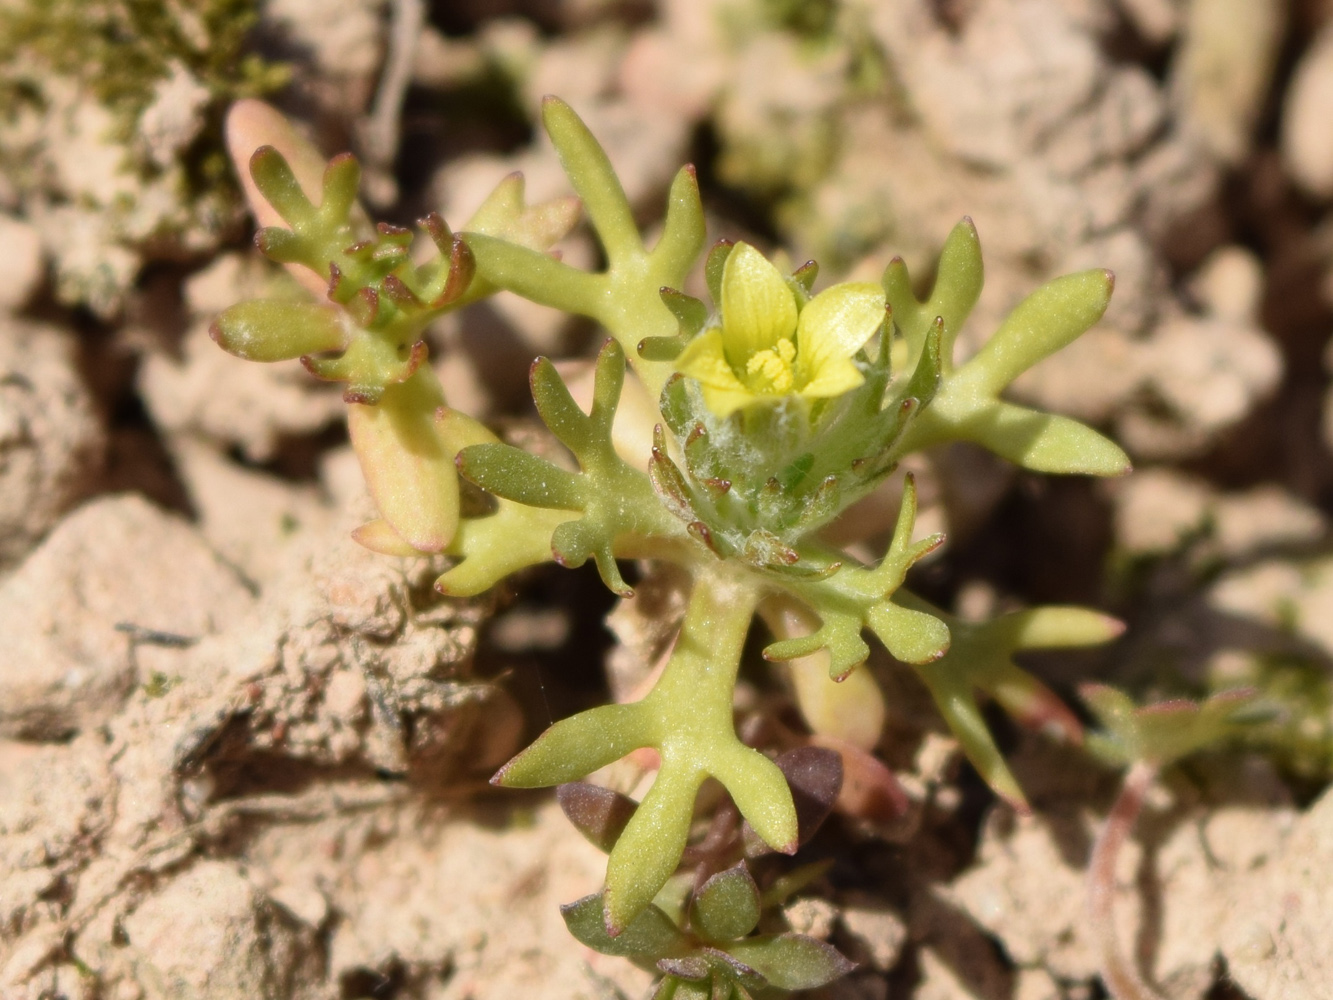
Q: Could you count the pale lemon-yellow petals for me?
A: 5